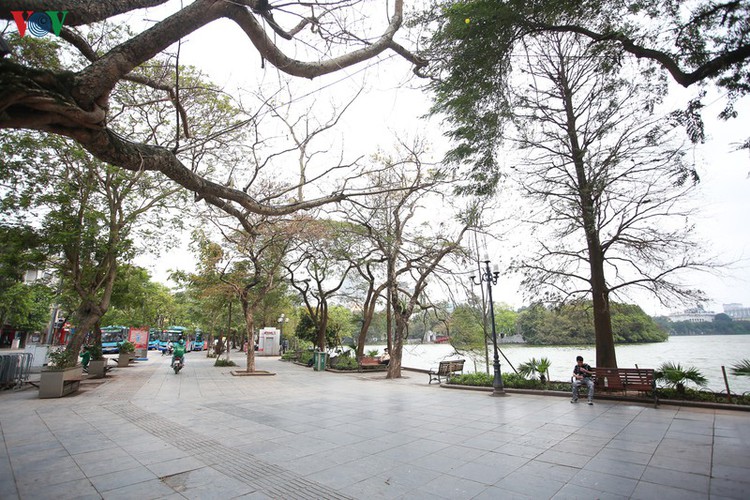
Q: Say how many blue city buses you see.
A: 4